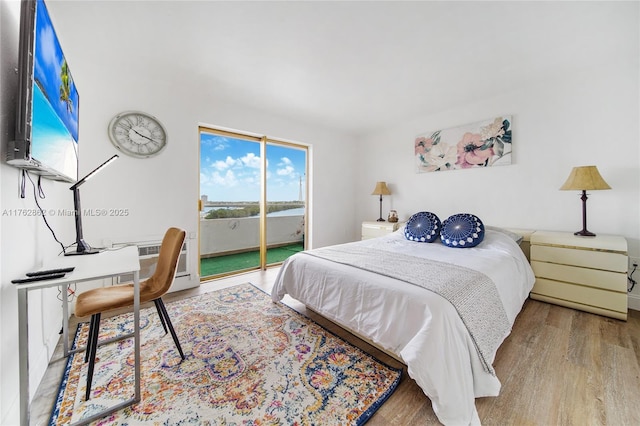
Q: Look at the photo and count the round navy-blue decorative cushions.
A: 2